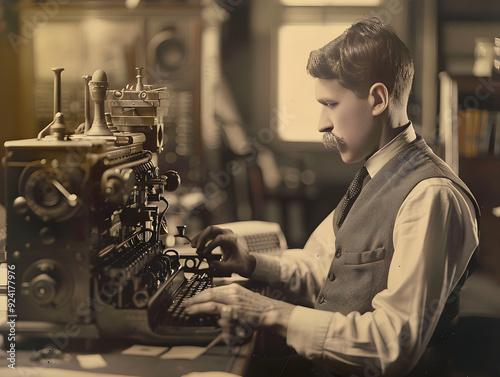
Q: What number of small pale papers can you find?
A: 3